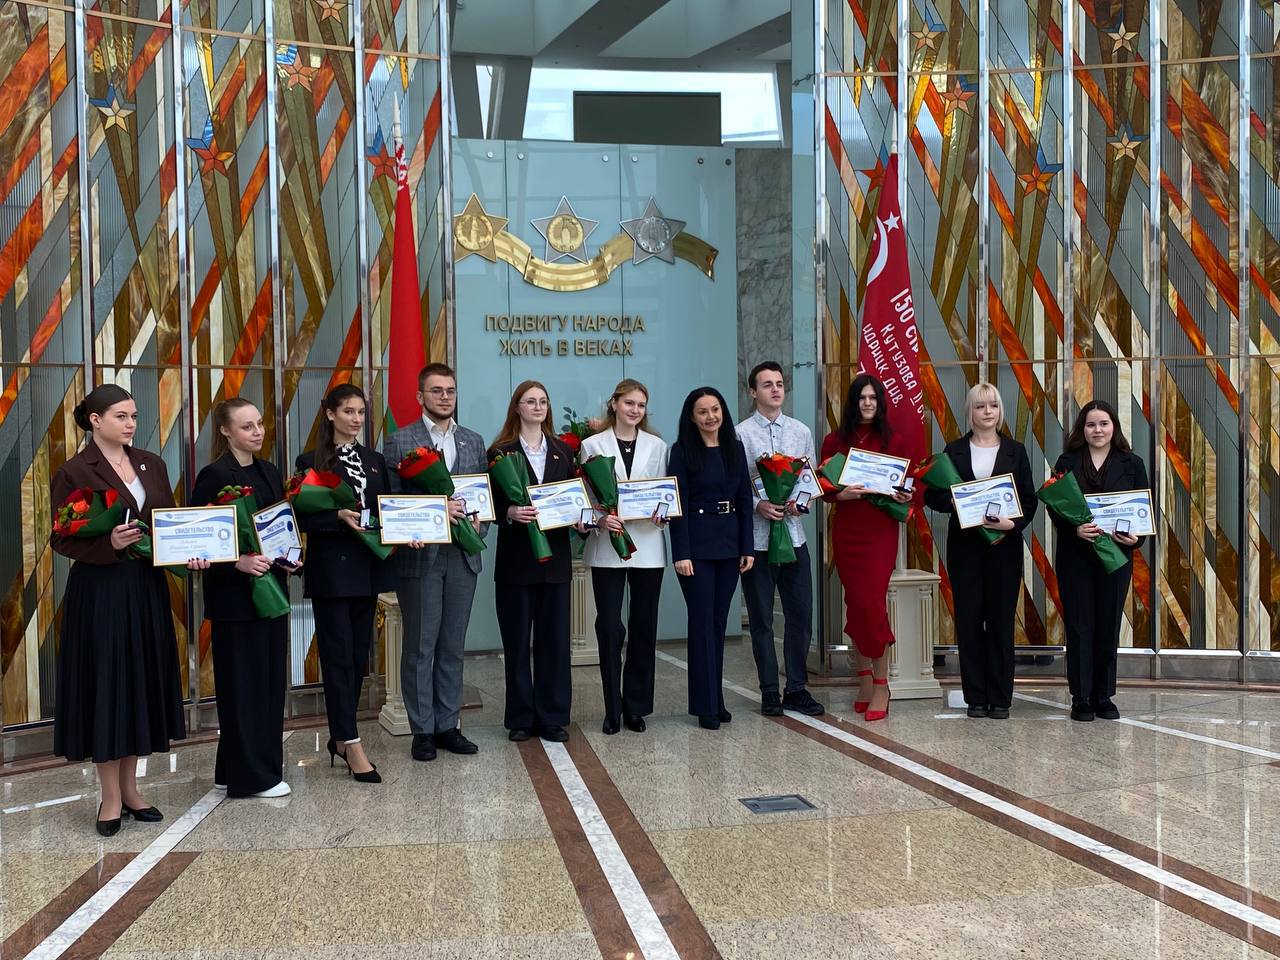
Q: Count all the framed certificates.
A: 10